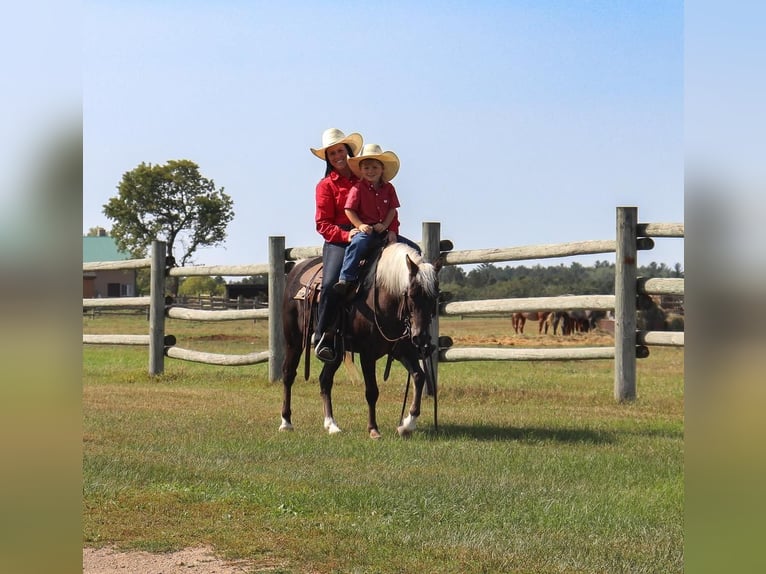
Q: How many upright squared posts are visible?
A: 4